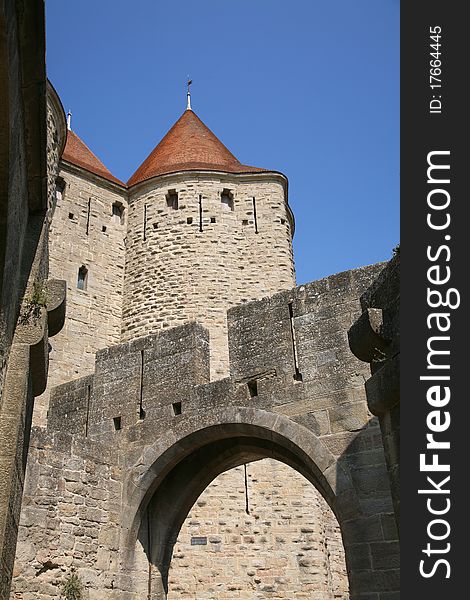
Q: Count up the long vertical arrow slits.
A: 8